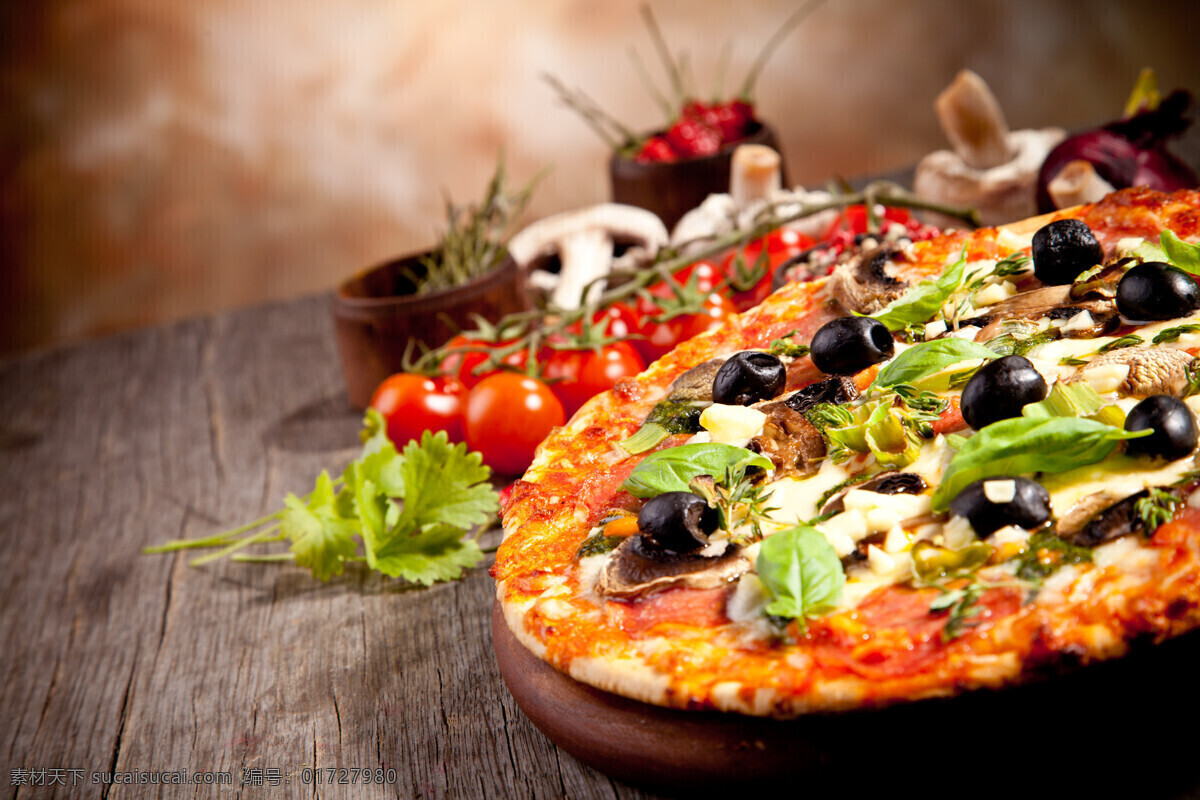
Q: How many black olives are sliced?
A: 0